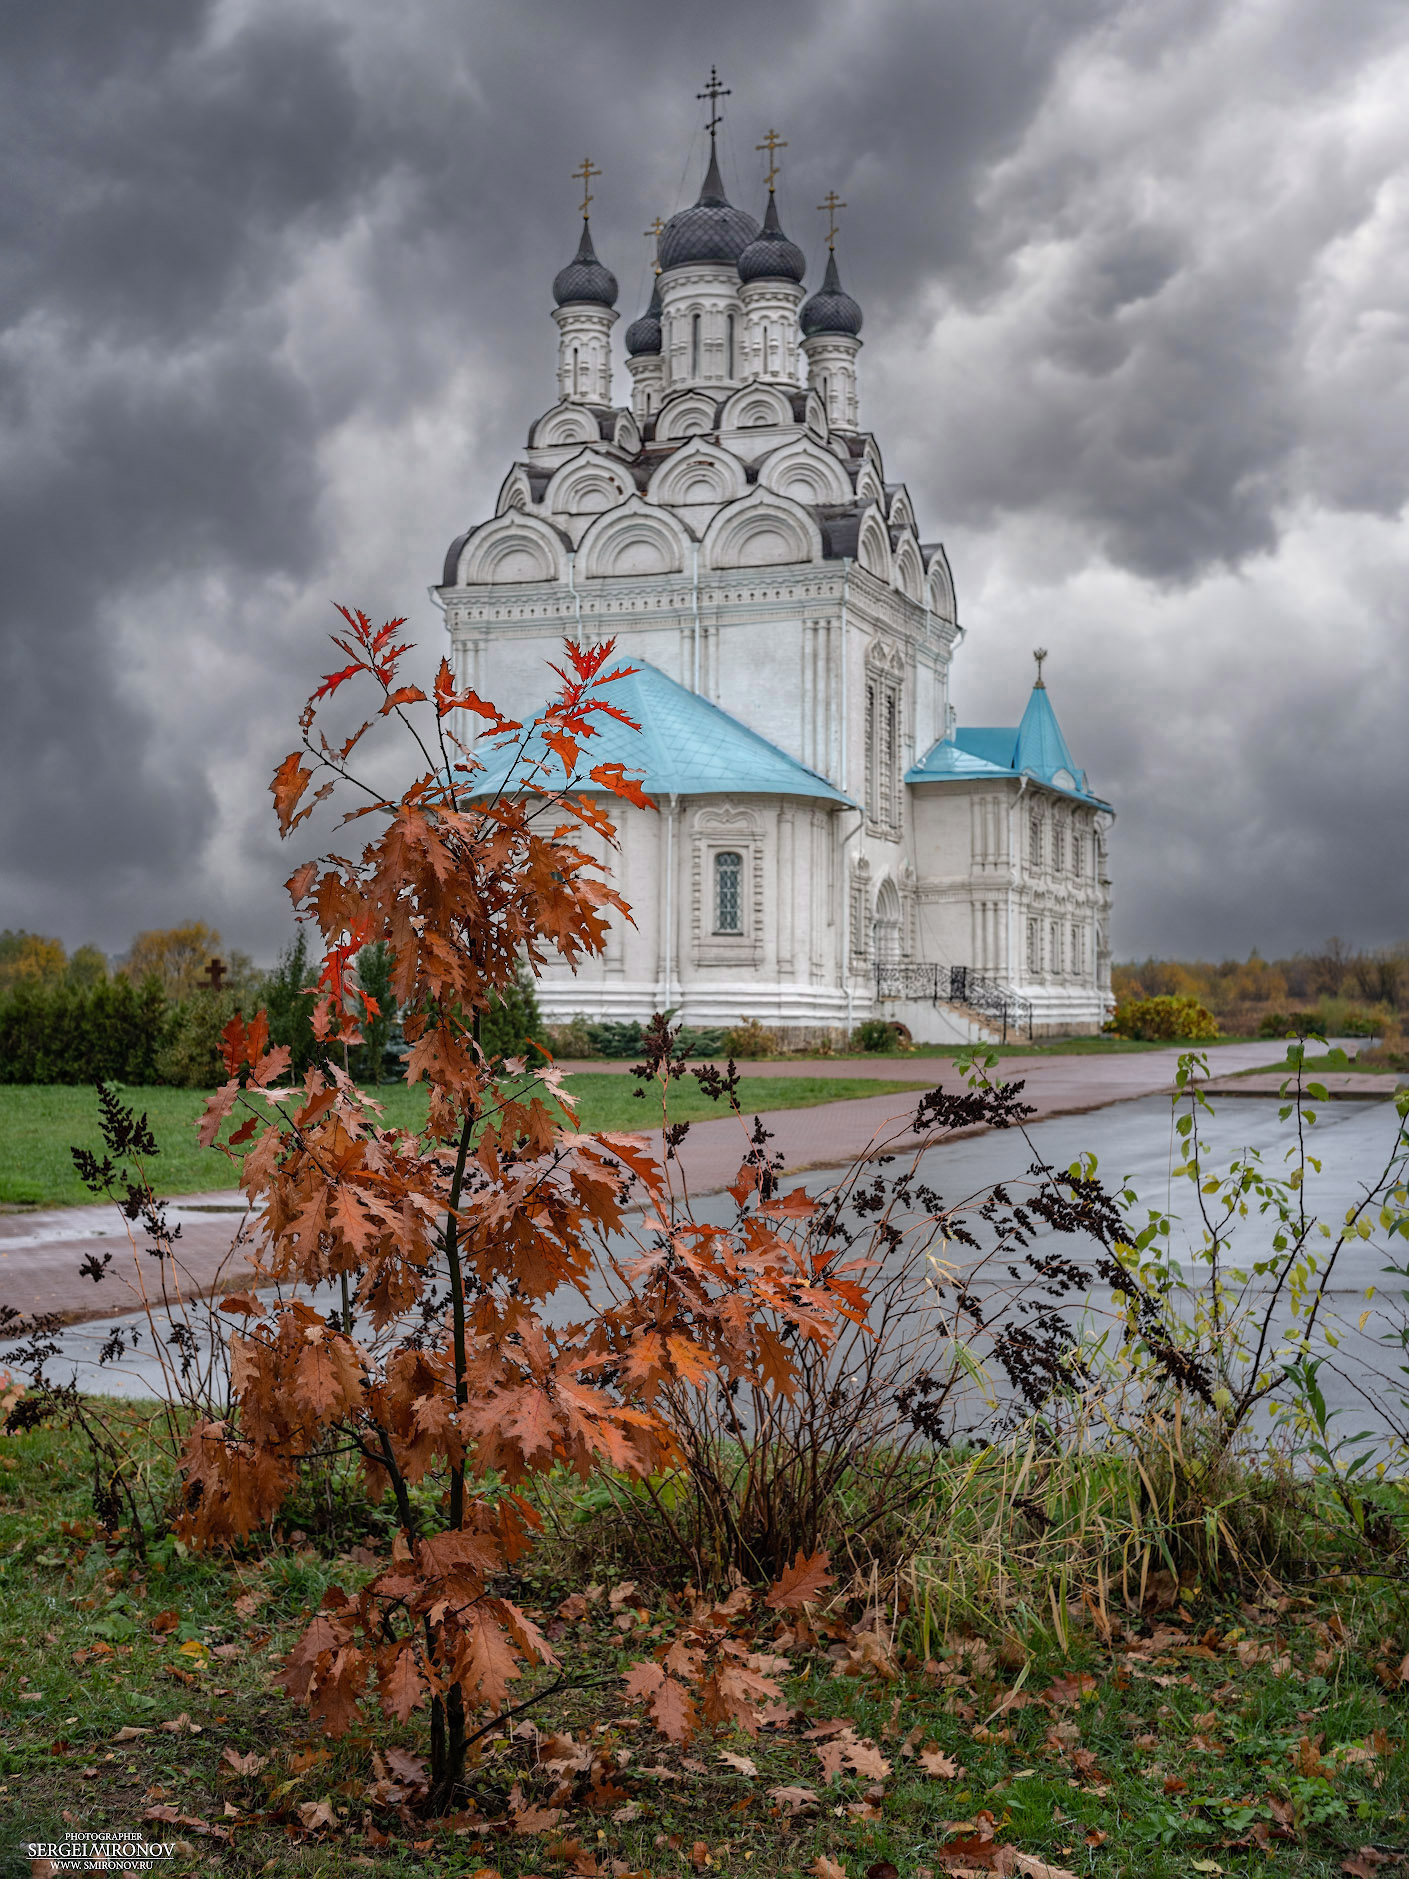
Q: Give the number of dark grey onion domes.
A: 5